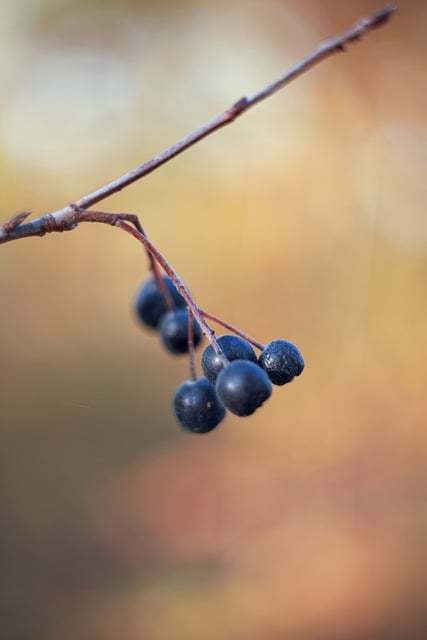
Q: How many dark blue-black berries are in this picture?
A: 6